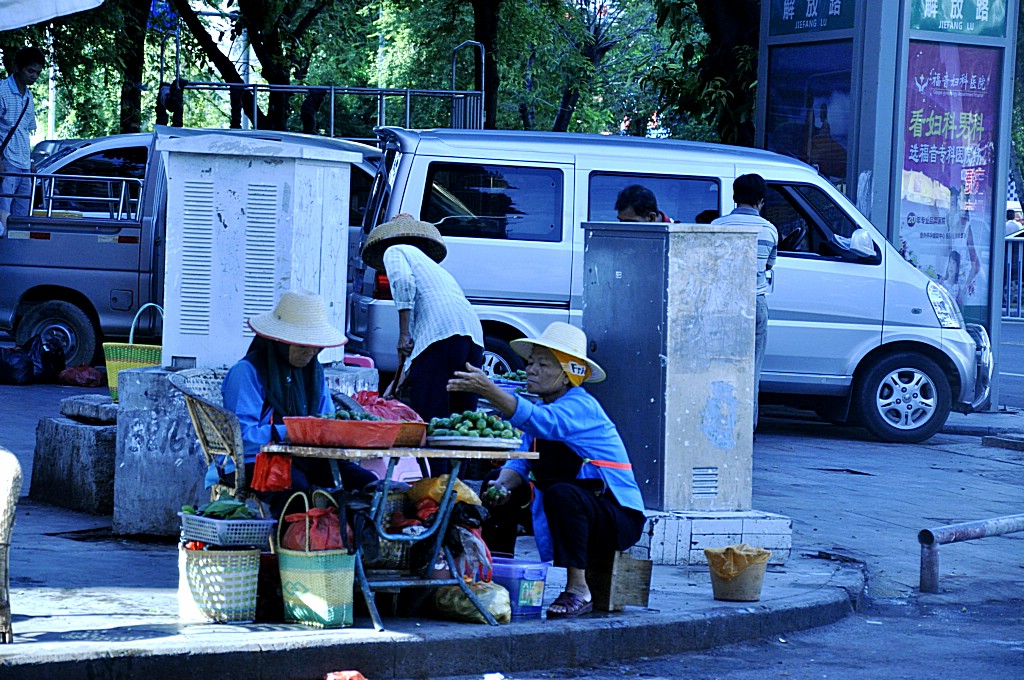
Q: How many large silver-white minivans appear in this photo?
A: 1